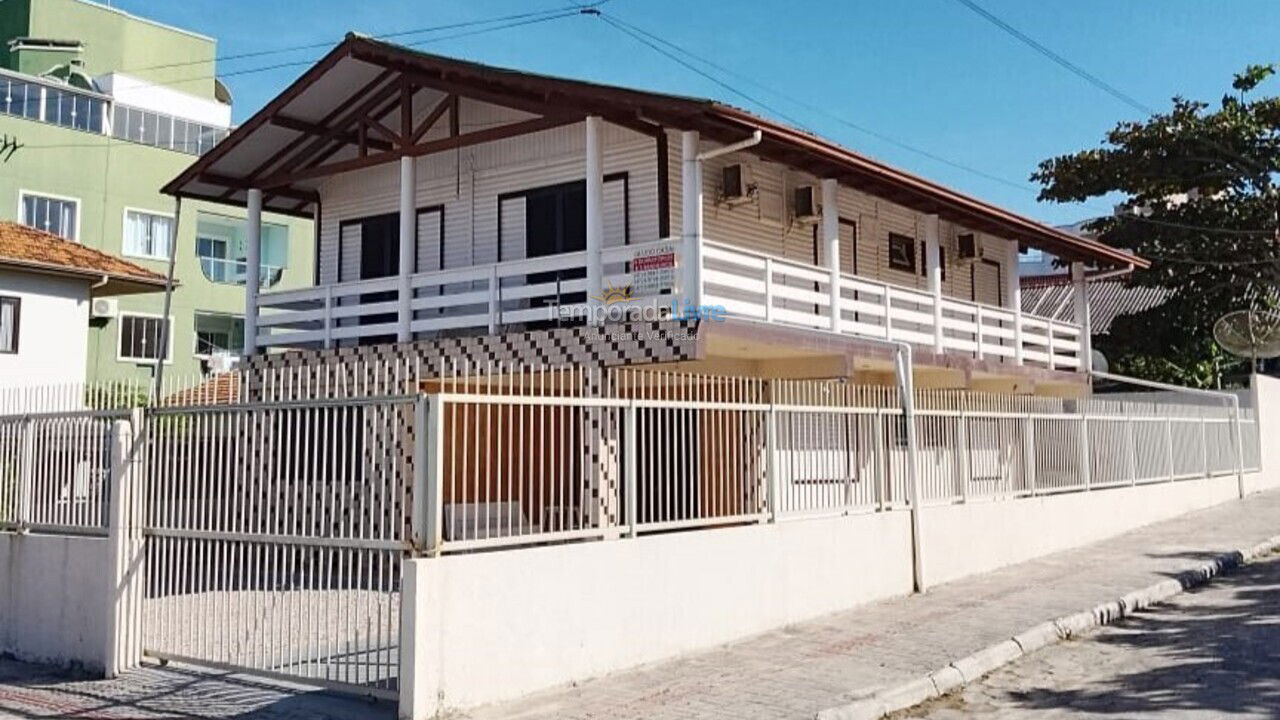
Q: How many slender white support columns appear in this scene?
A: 8